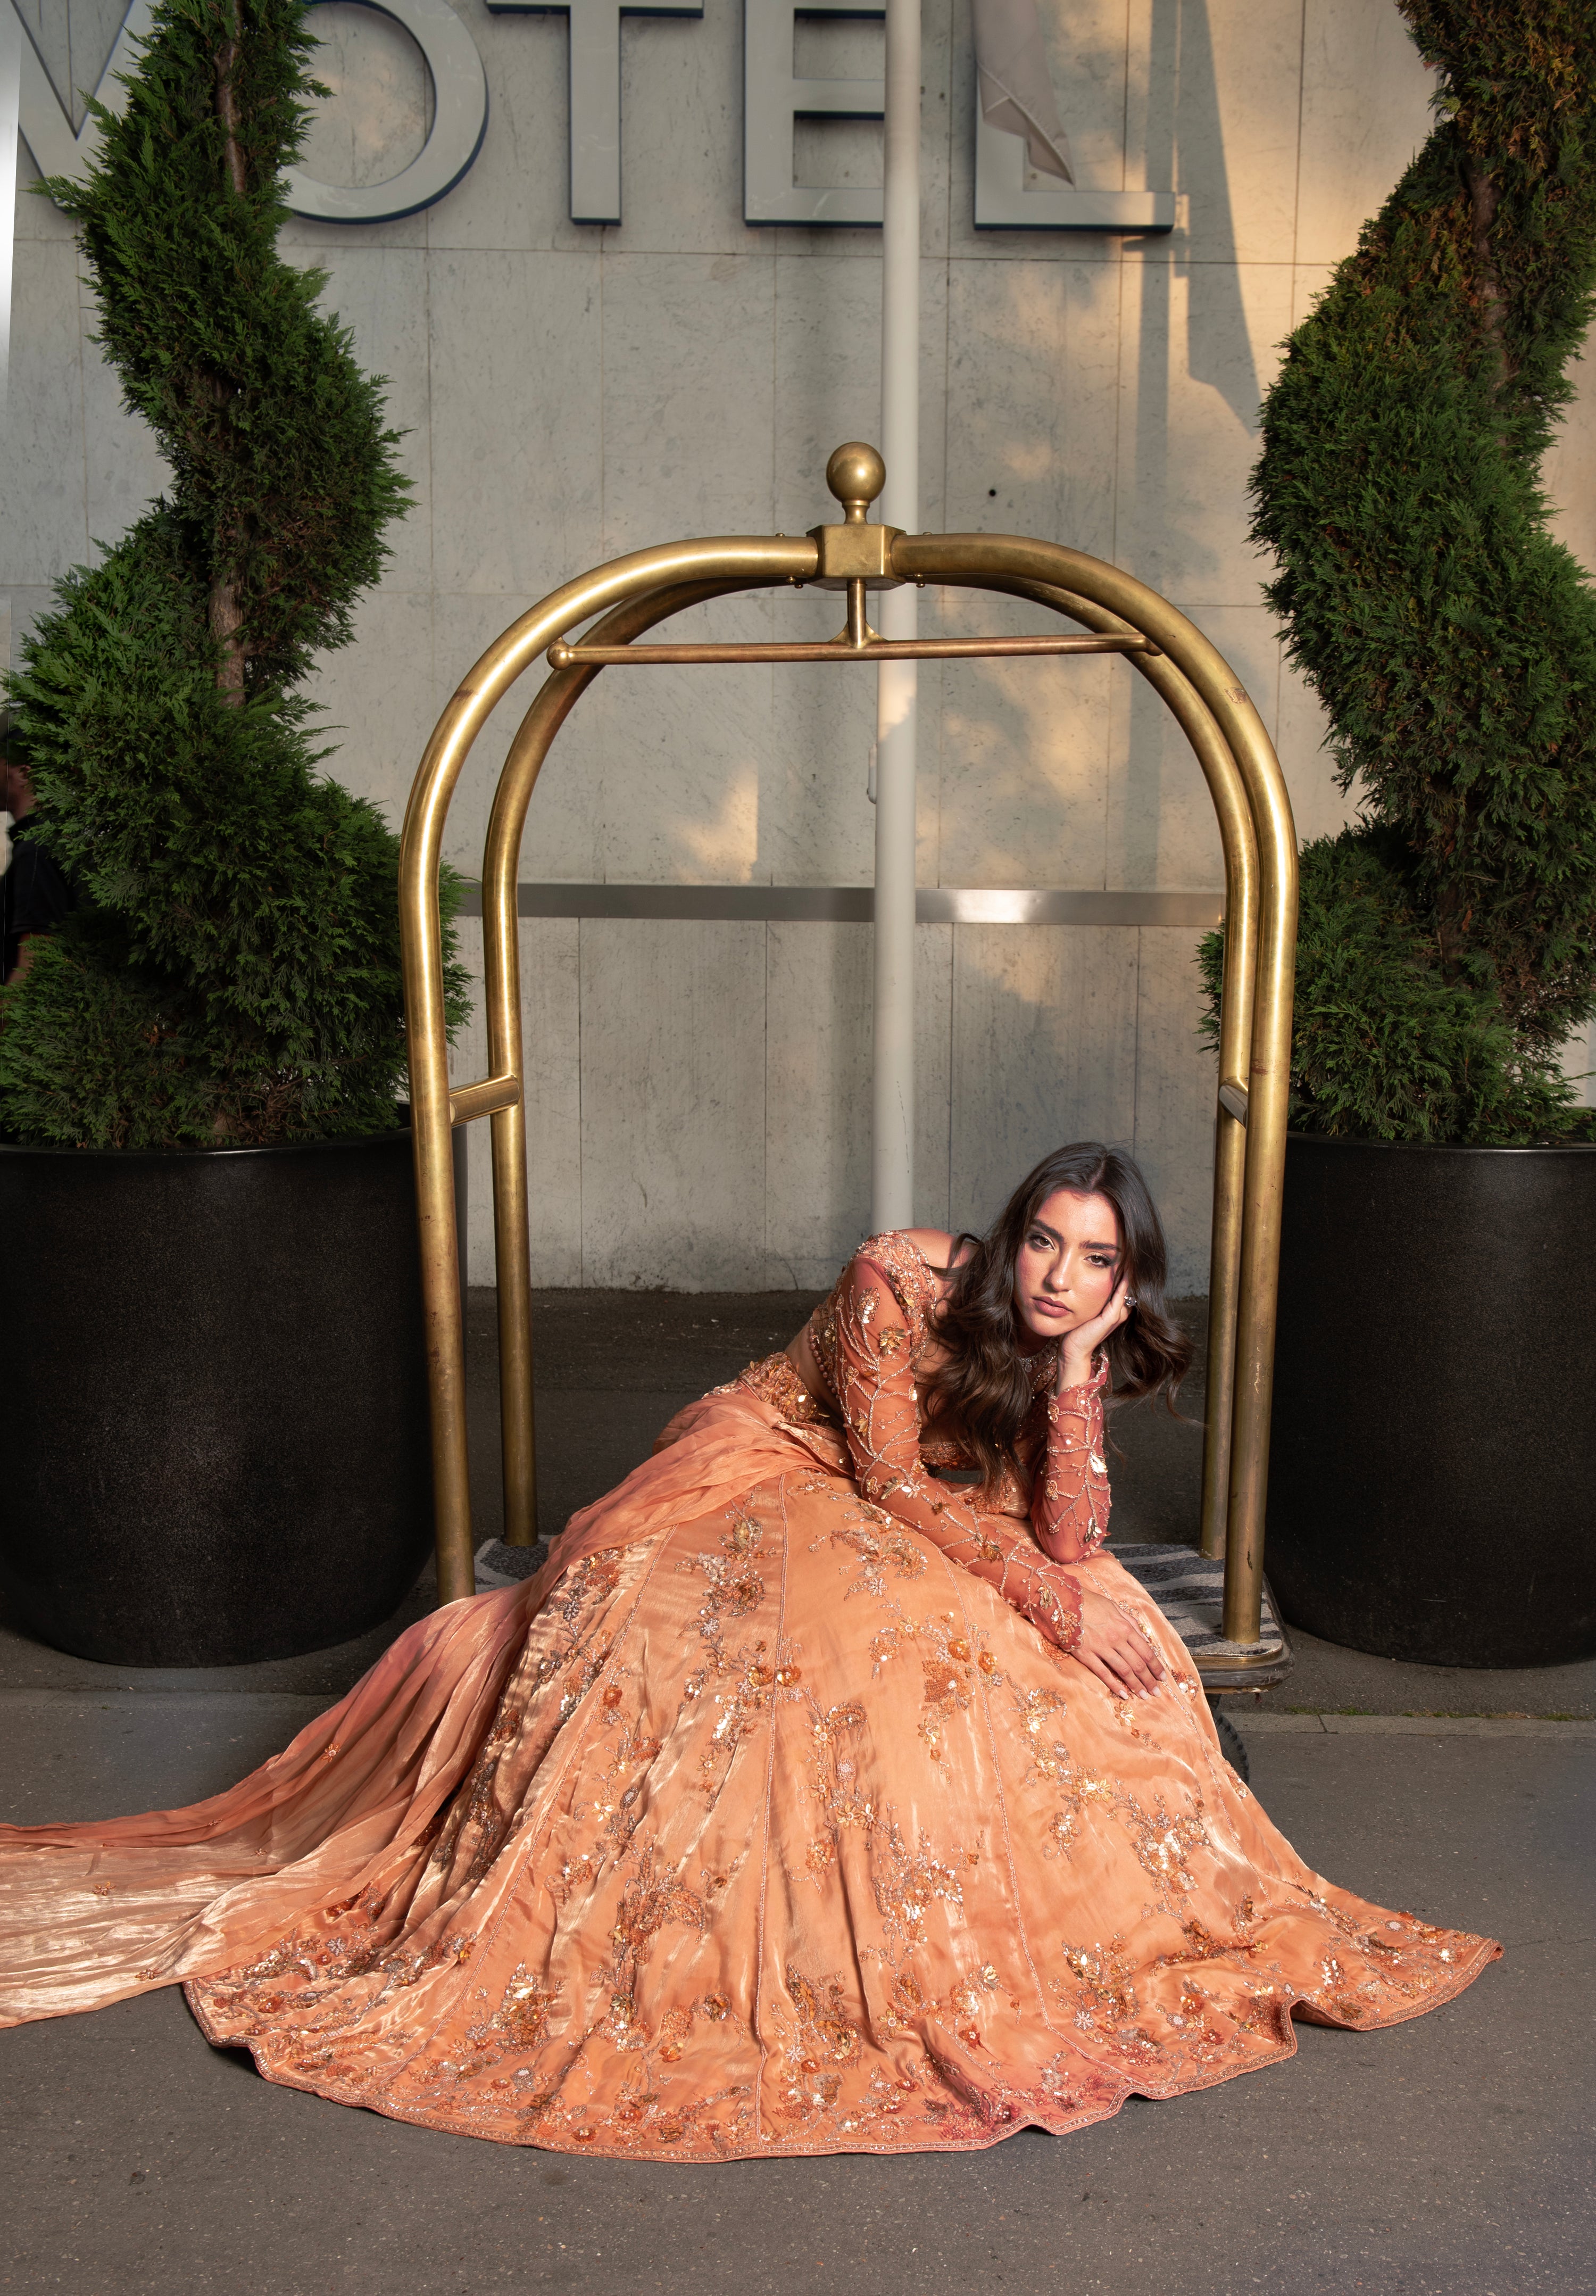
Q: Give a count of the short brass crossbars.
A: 2